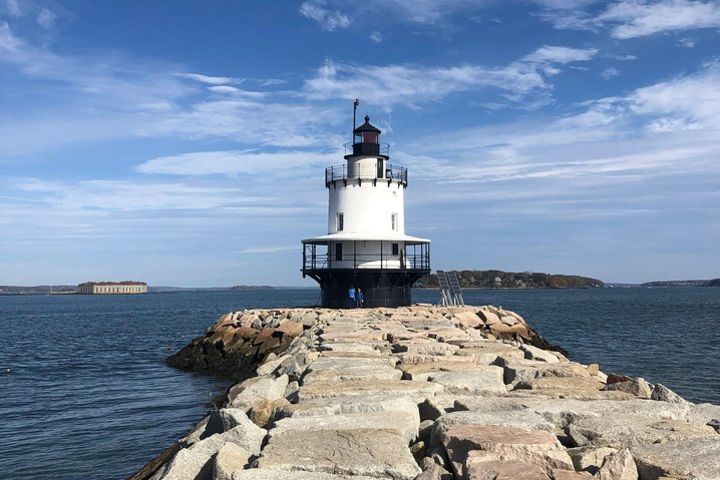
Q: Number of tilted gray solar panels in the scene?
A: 2